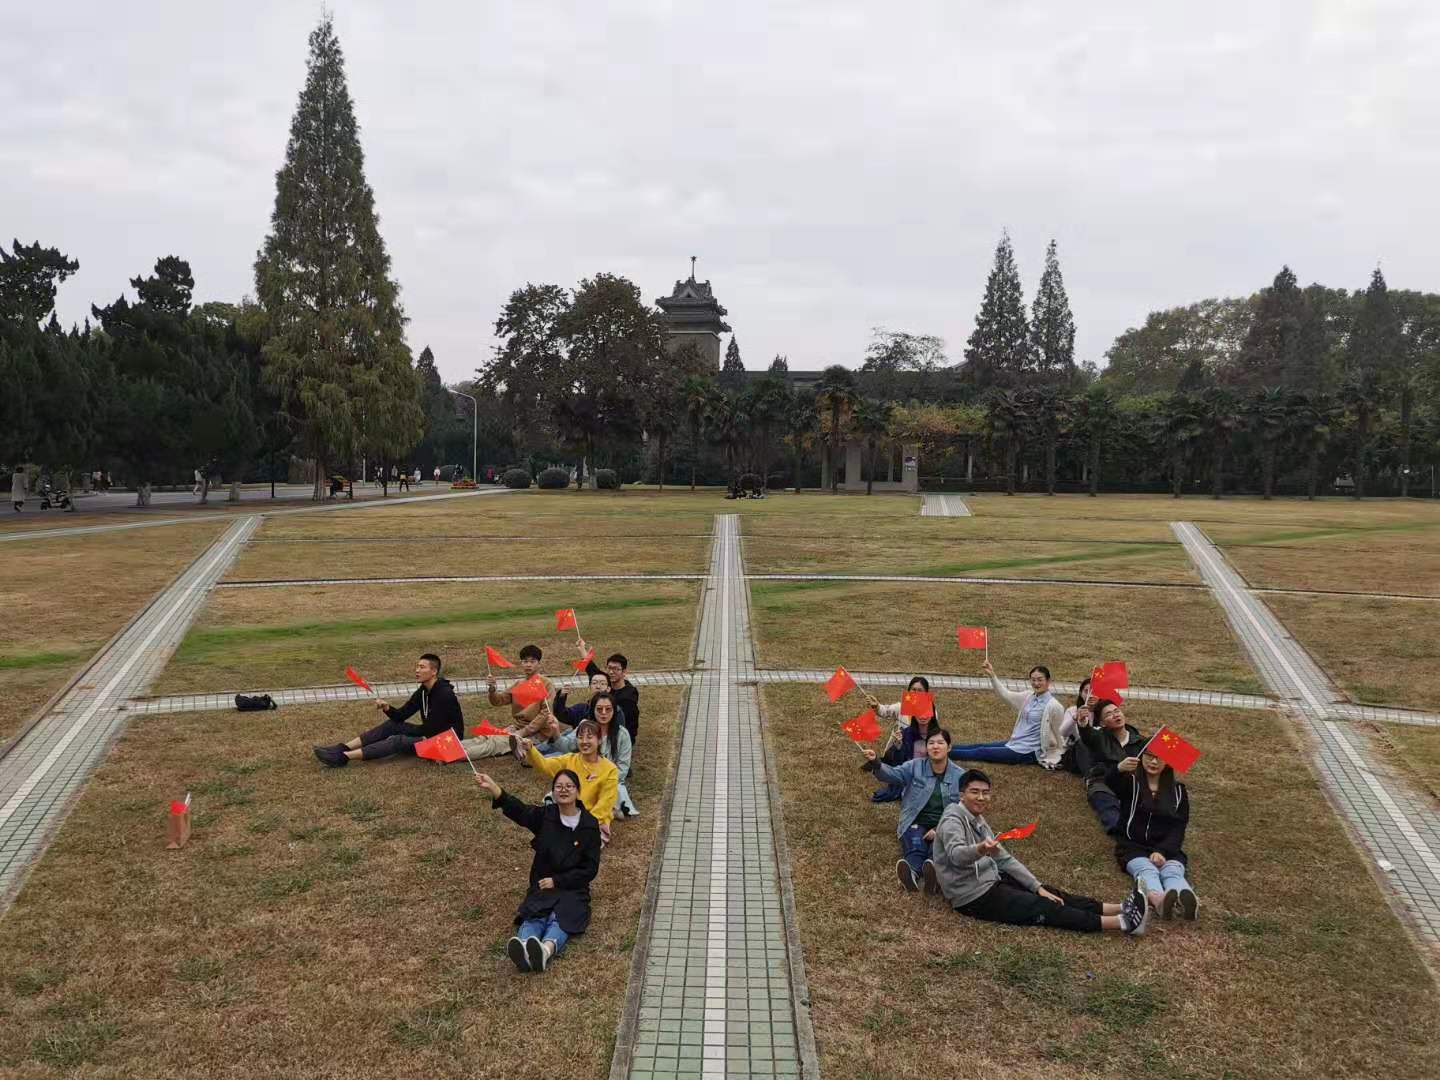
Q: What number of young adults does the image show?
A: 15